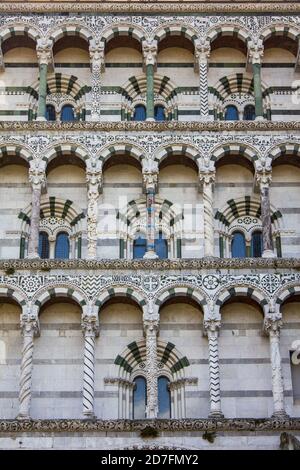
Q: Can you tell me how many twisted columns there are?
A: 3